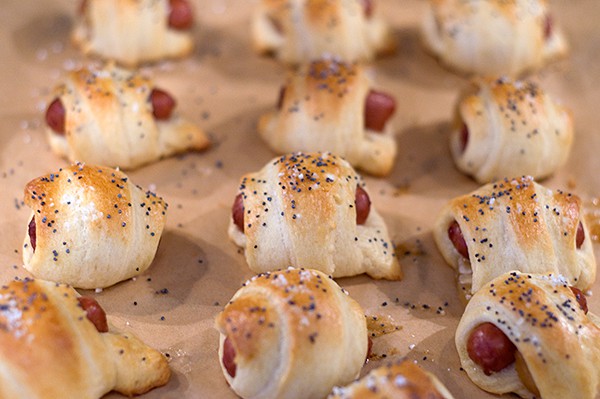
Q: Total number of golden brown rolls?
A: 13